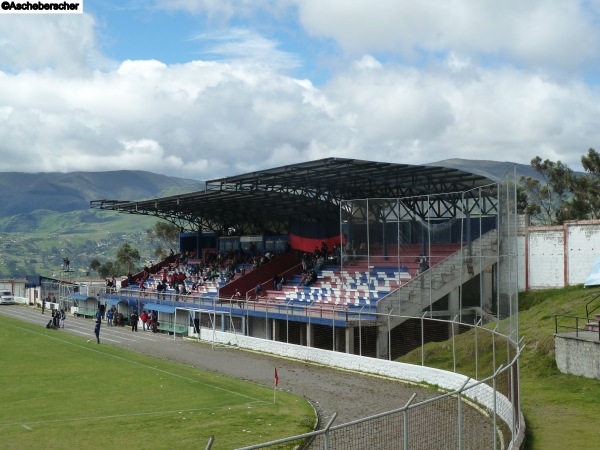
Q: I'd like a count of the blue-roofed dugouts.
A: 3